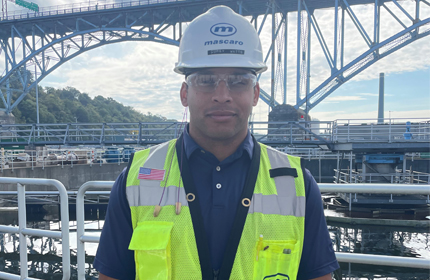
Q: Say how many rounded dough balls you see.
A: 0